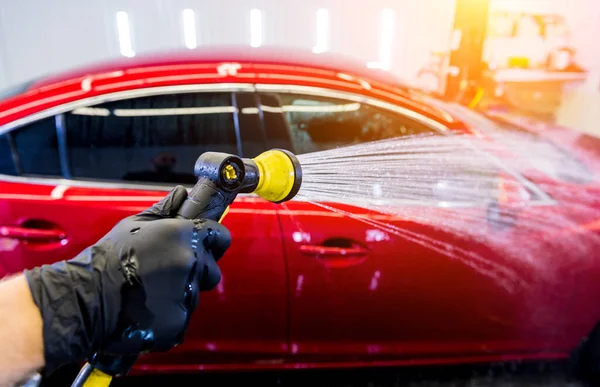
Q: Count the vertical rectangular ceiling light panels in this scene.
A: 5